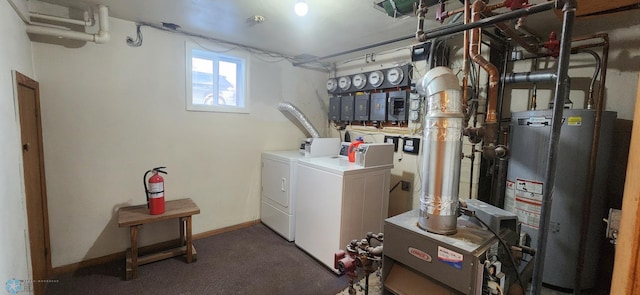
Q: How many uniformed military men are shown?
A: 0